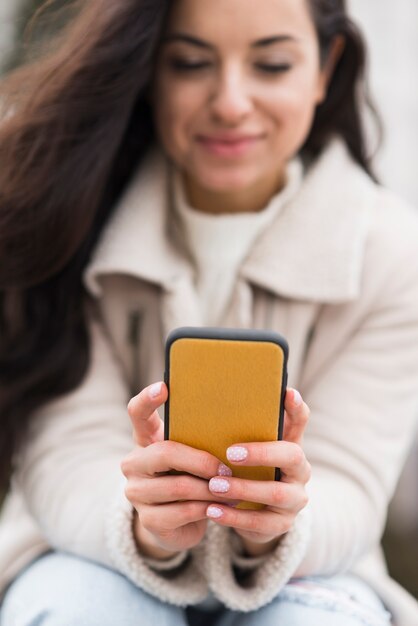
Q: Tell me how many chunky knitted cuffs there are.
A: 2